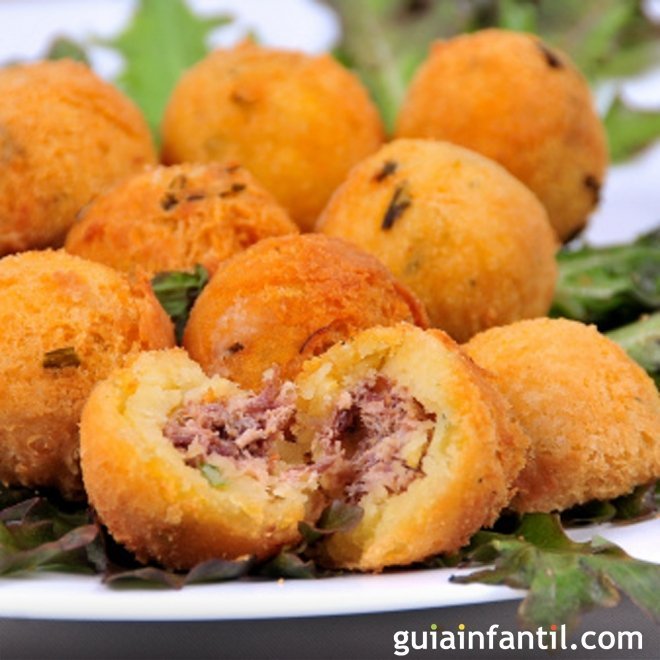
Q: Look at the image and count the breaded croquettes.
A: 9